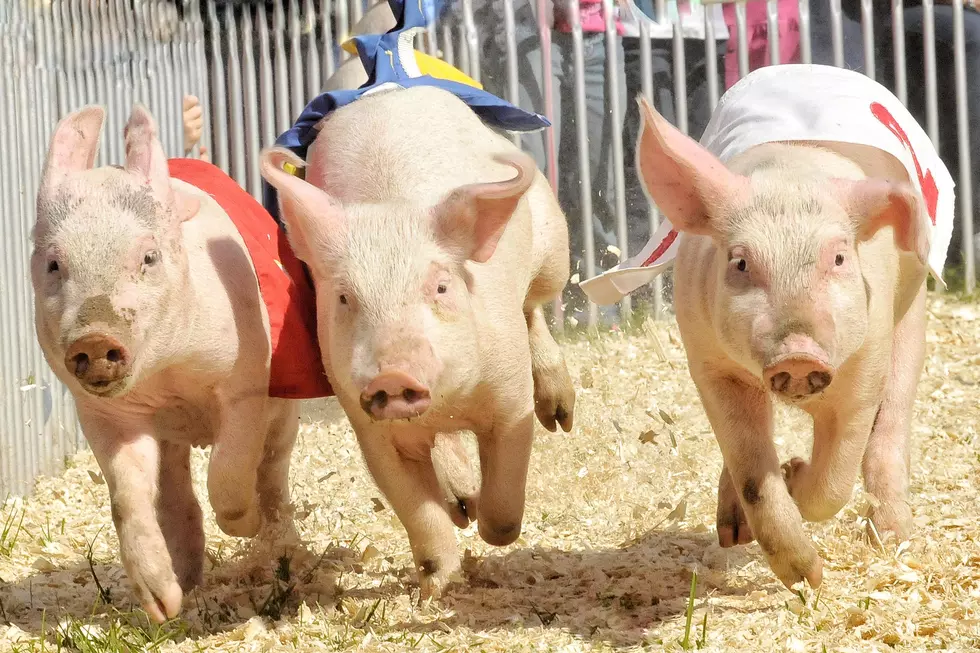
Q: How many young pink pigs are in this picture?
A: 3